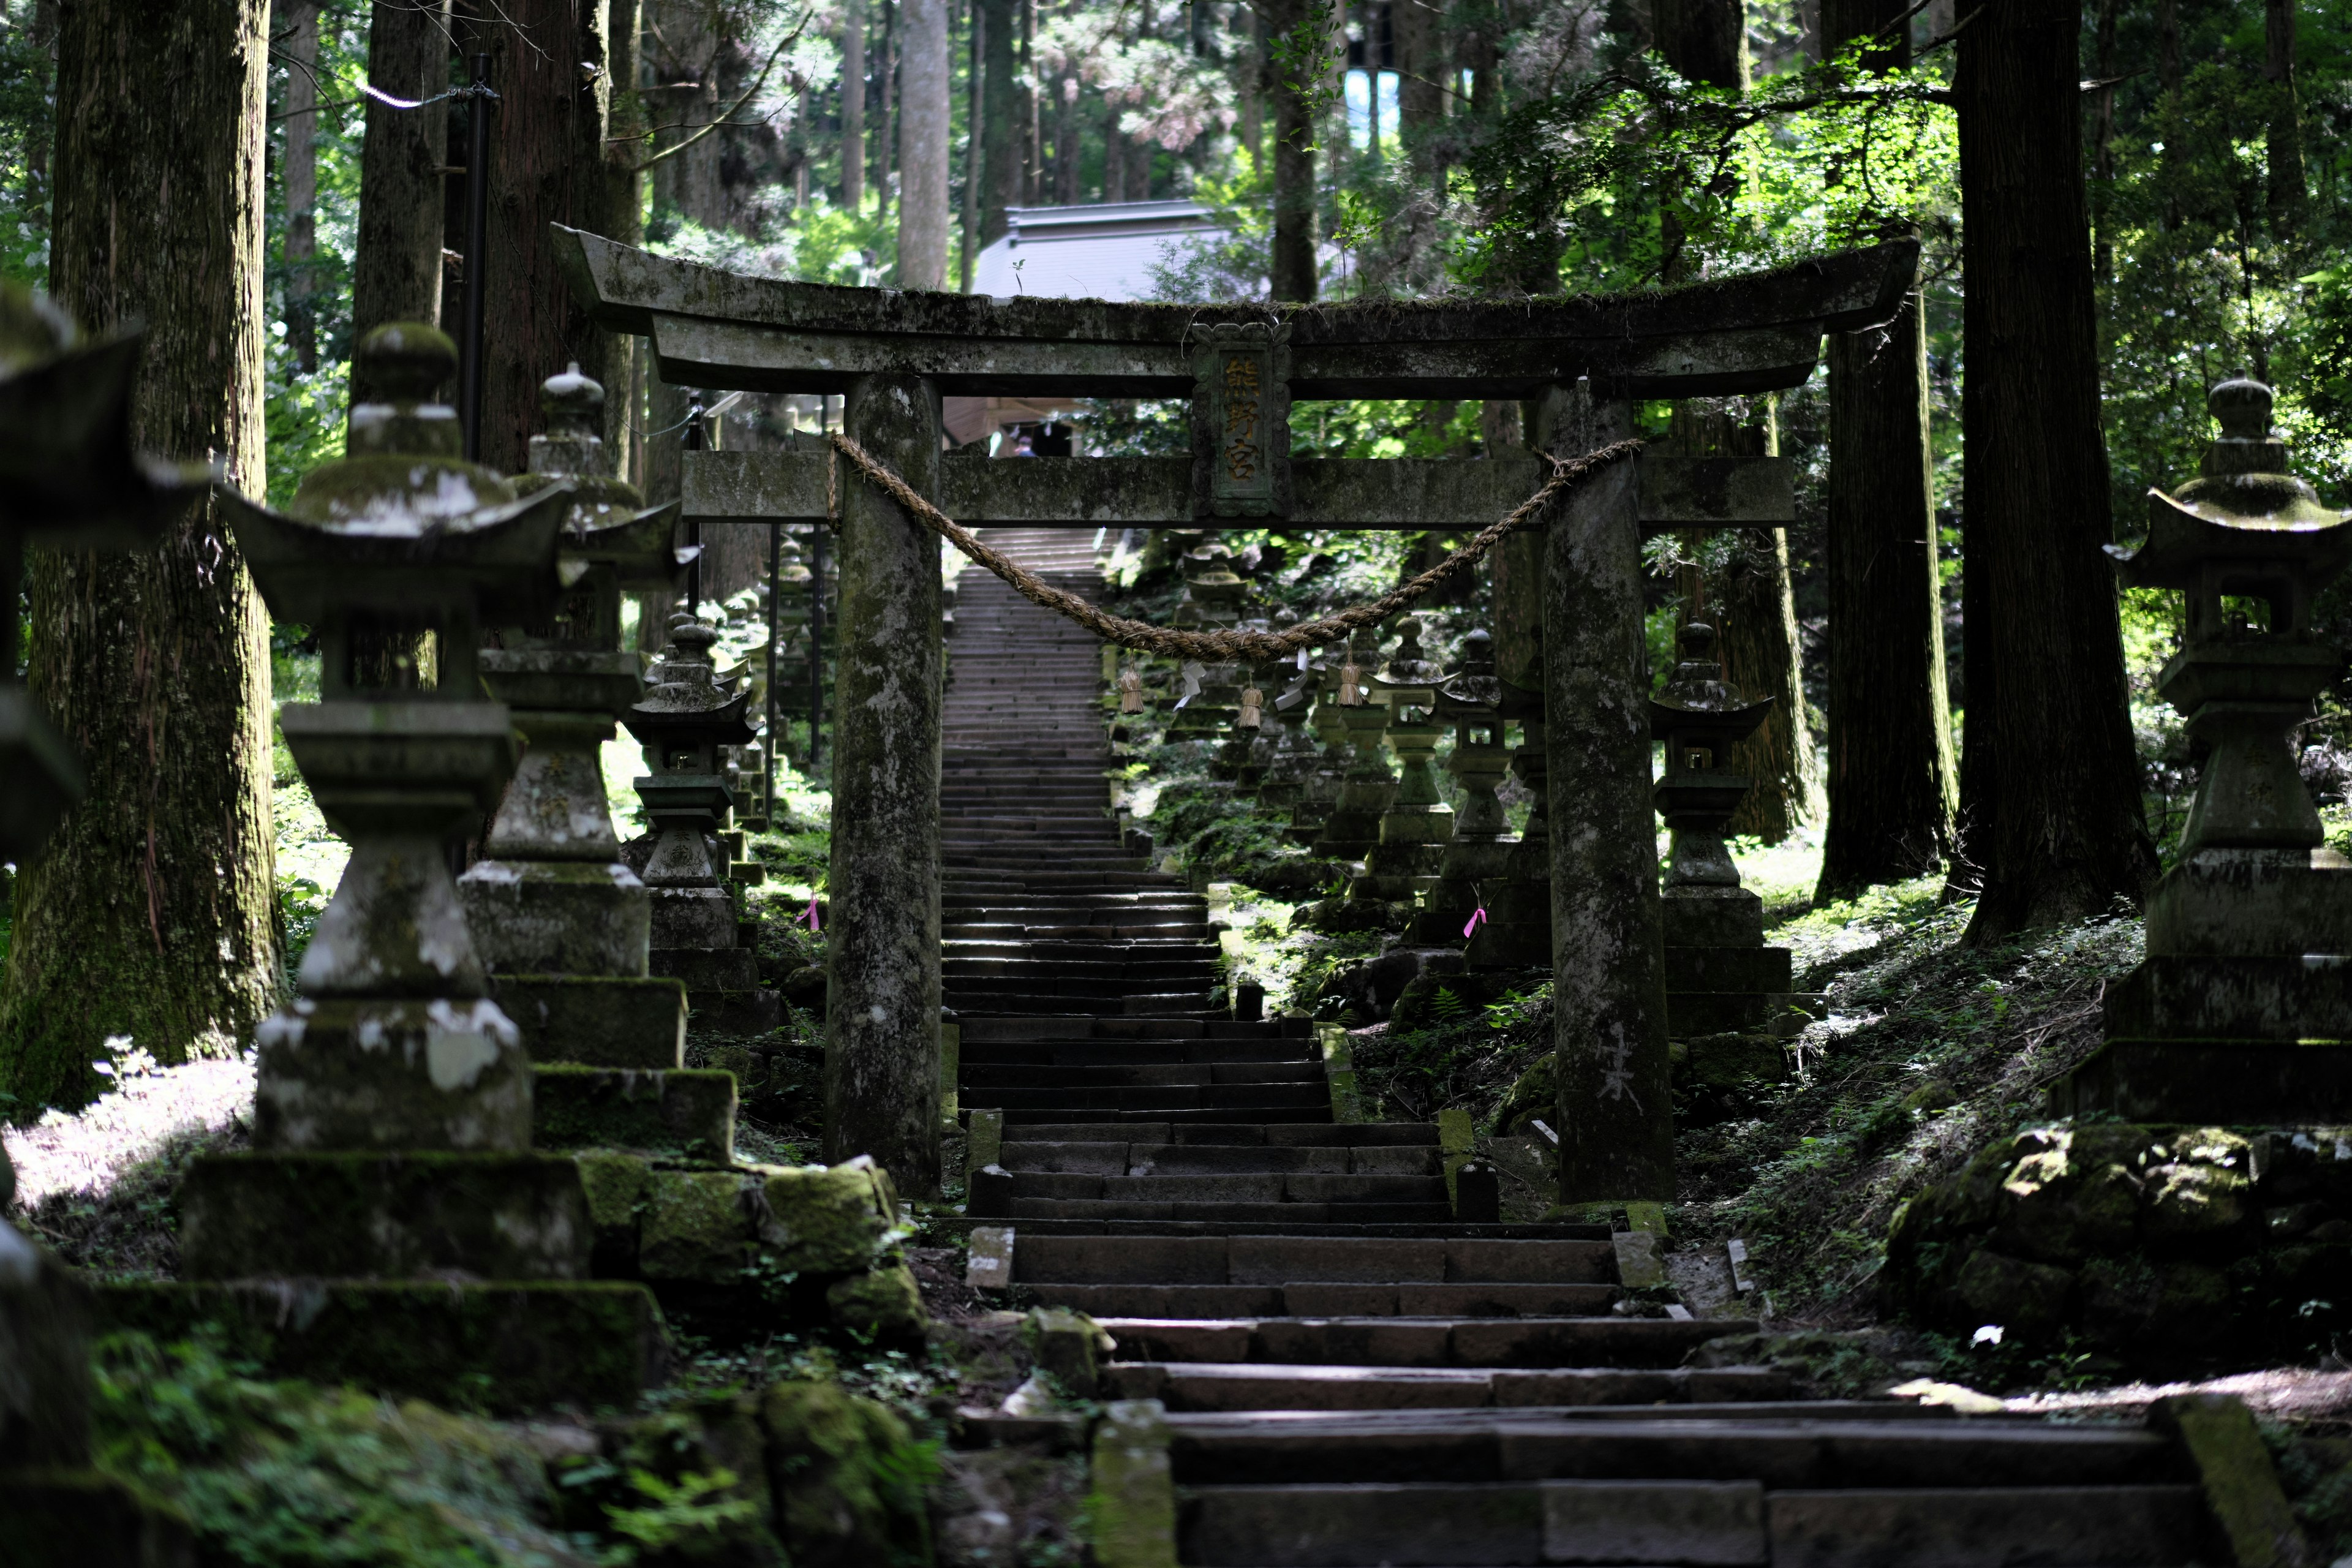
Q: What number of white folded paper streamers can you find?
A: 2